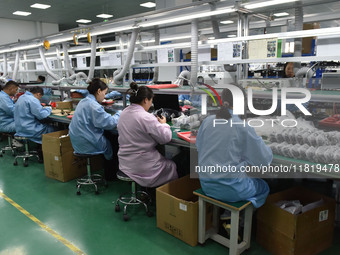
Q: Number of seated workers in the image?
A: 5